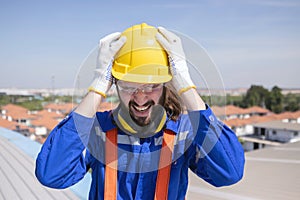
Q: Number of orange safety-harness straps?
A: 2